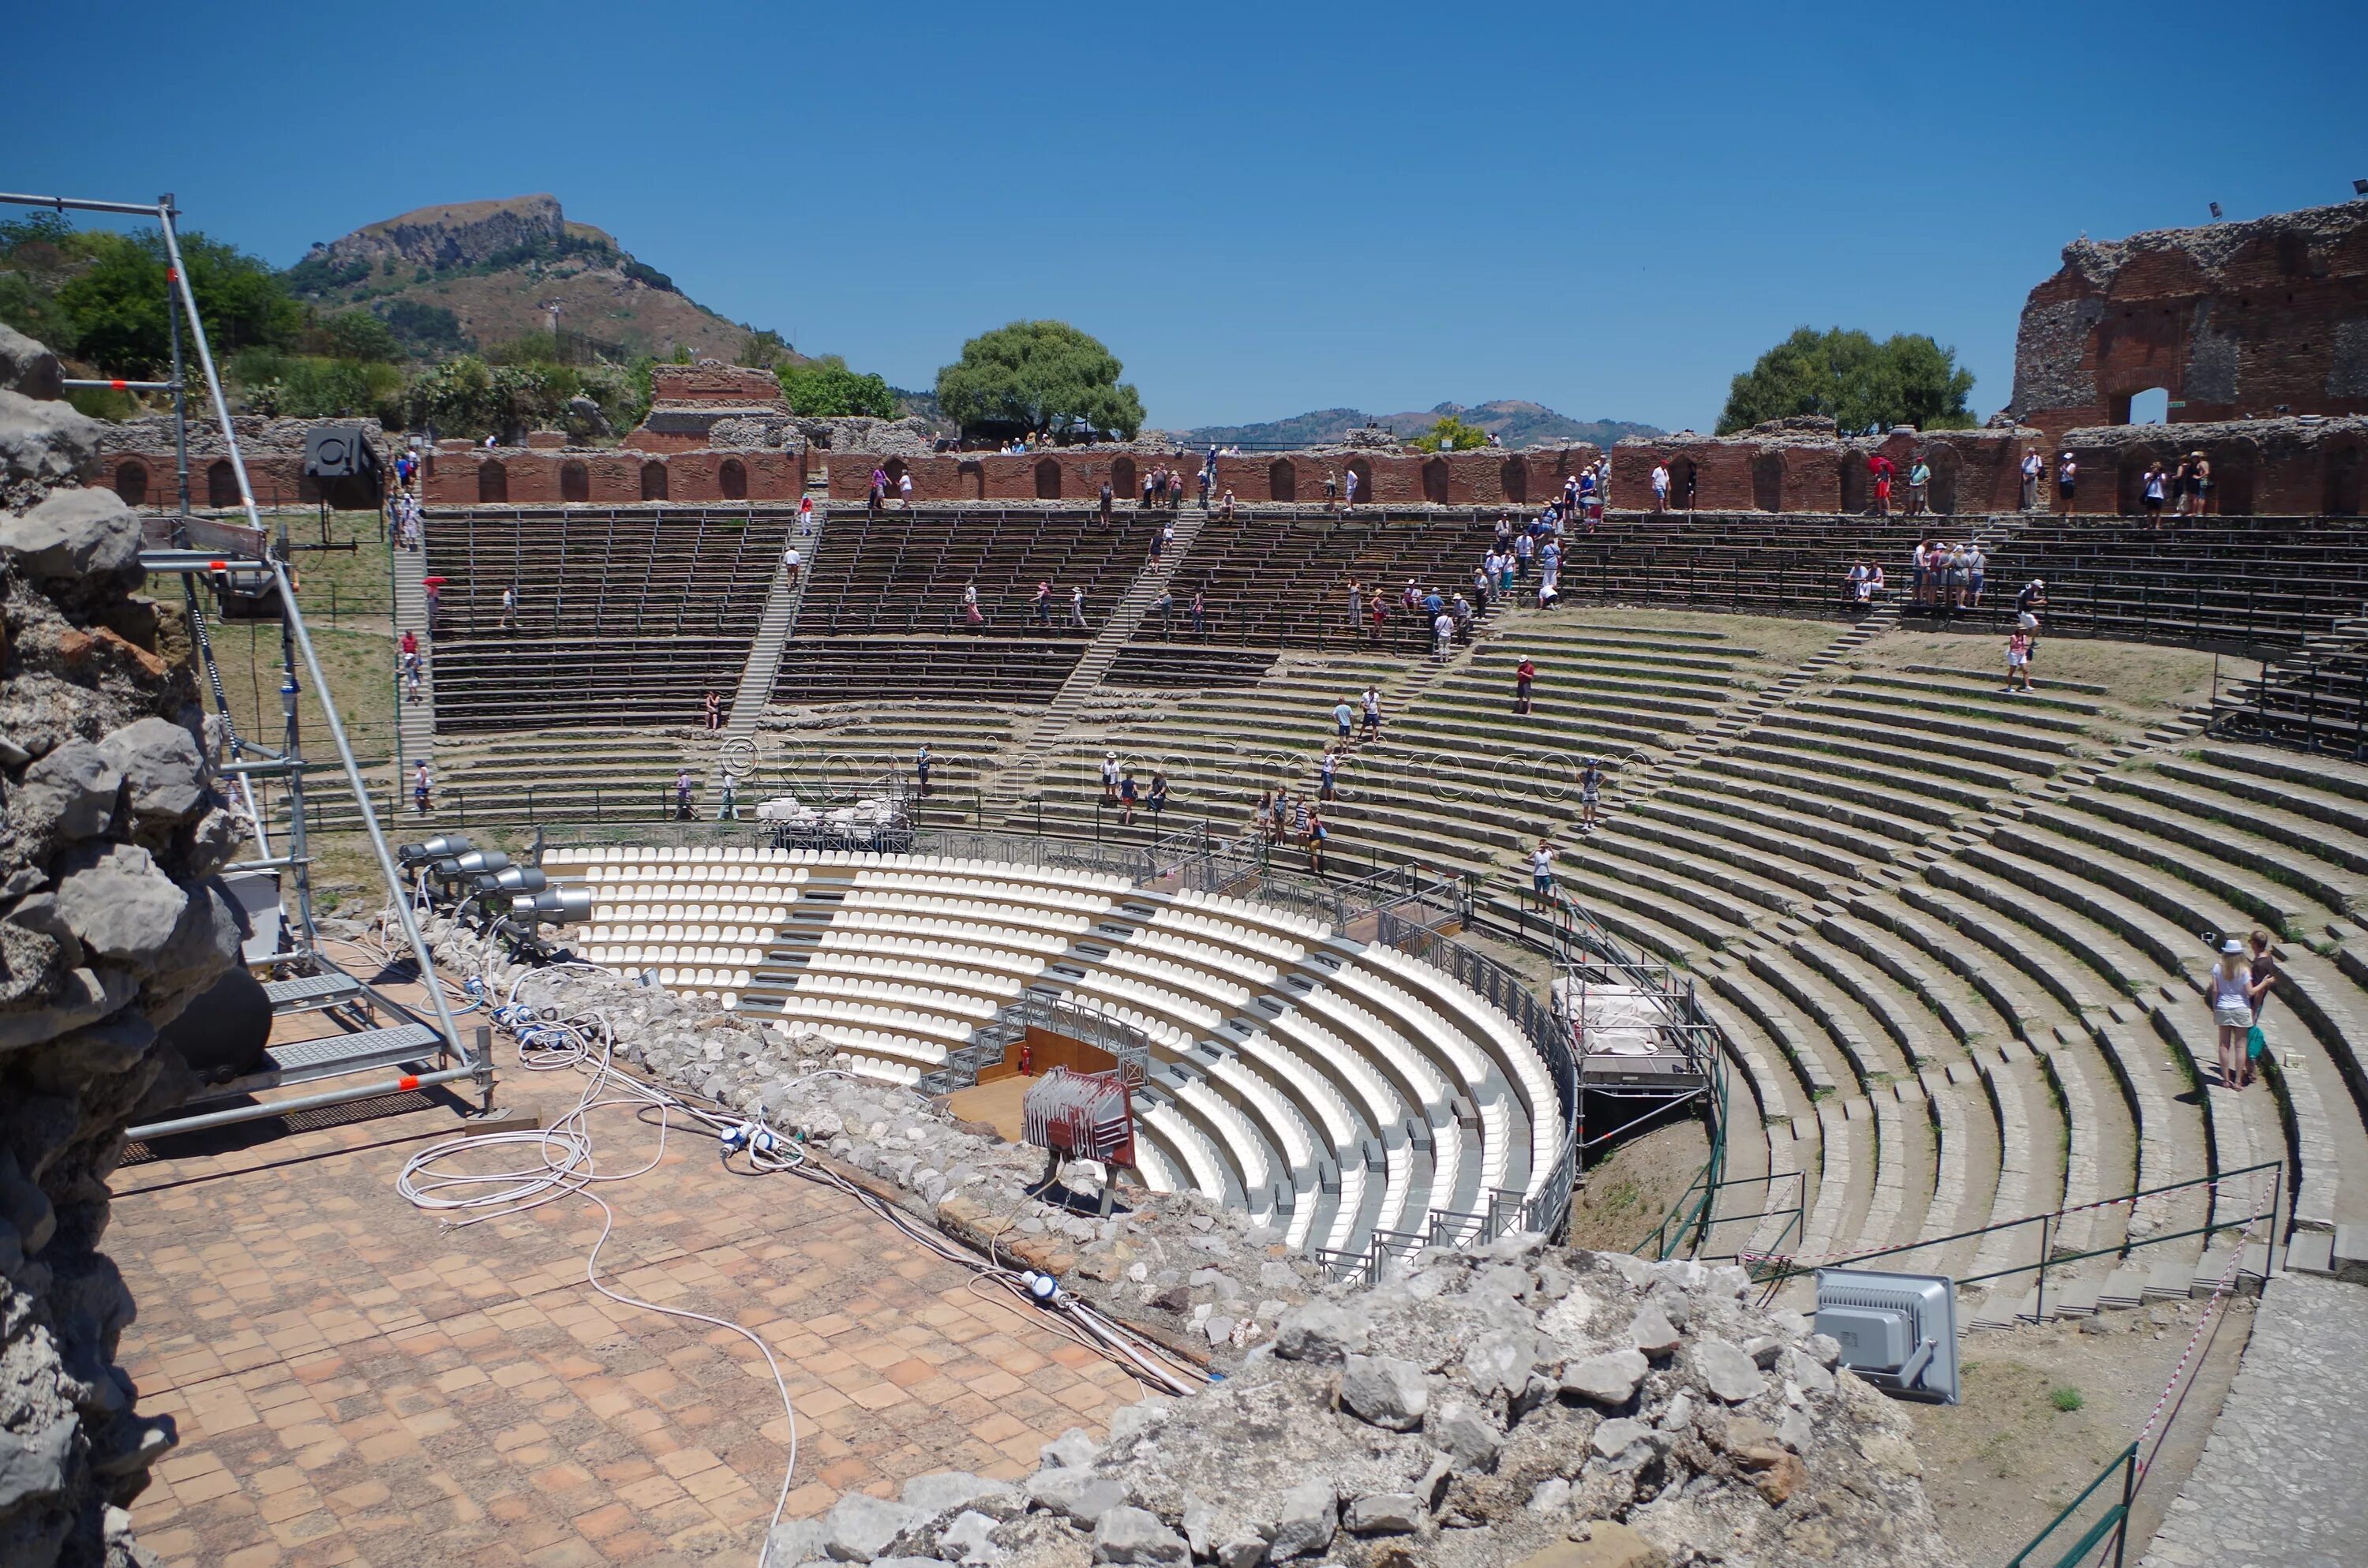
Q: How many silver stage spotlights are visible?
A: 4